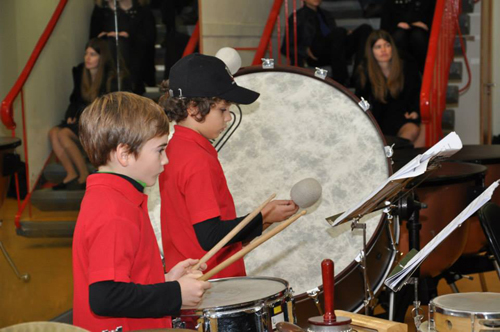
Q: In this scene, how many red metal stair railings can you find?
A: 4